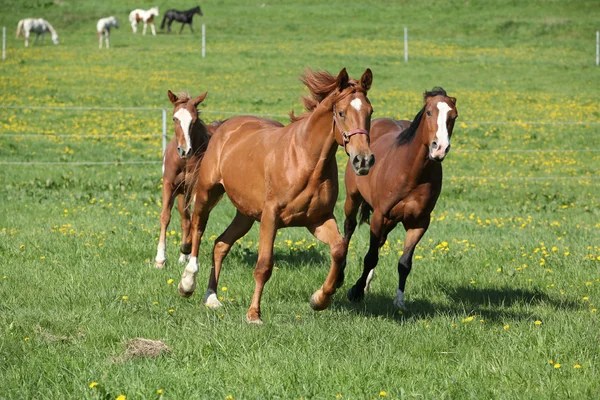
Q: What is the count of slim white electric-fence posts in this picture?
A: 5